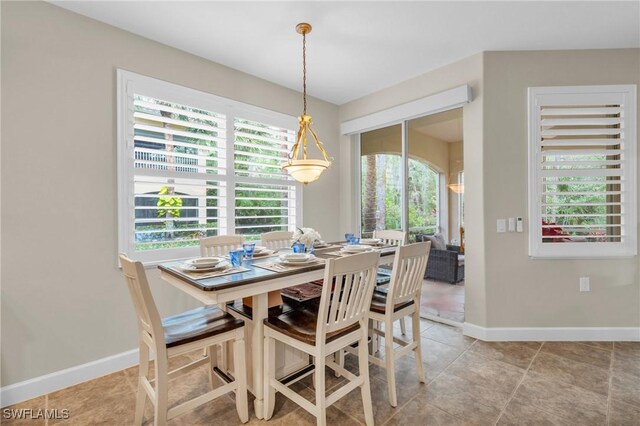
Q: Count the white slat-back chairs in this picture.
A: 6